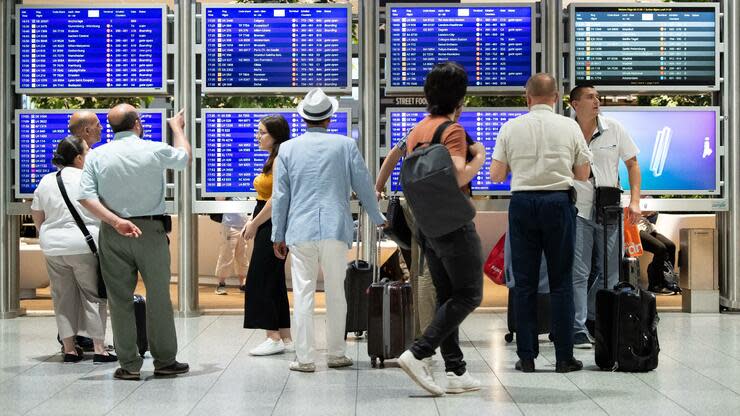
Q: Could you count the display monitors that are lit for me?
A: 8